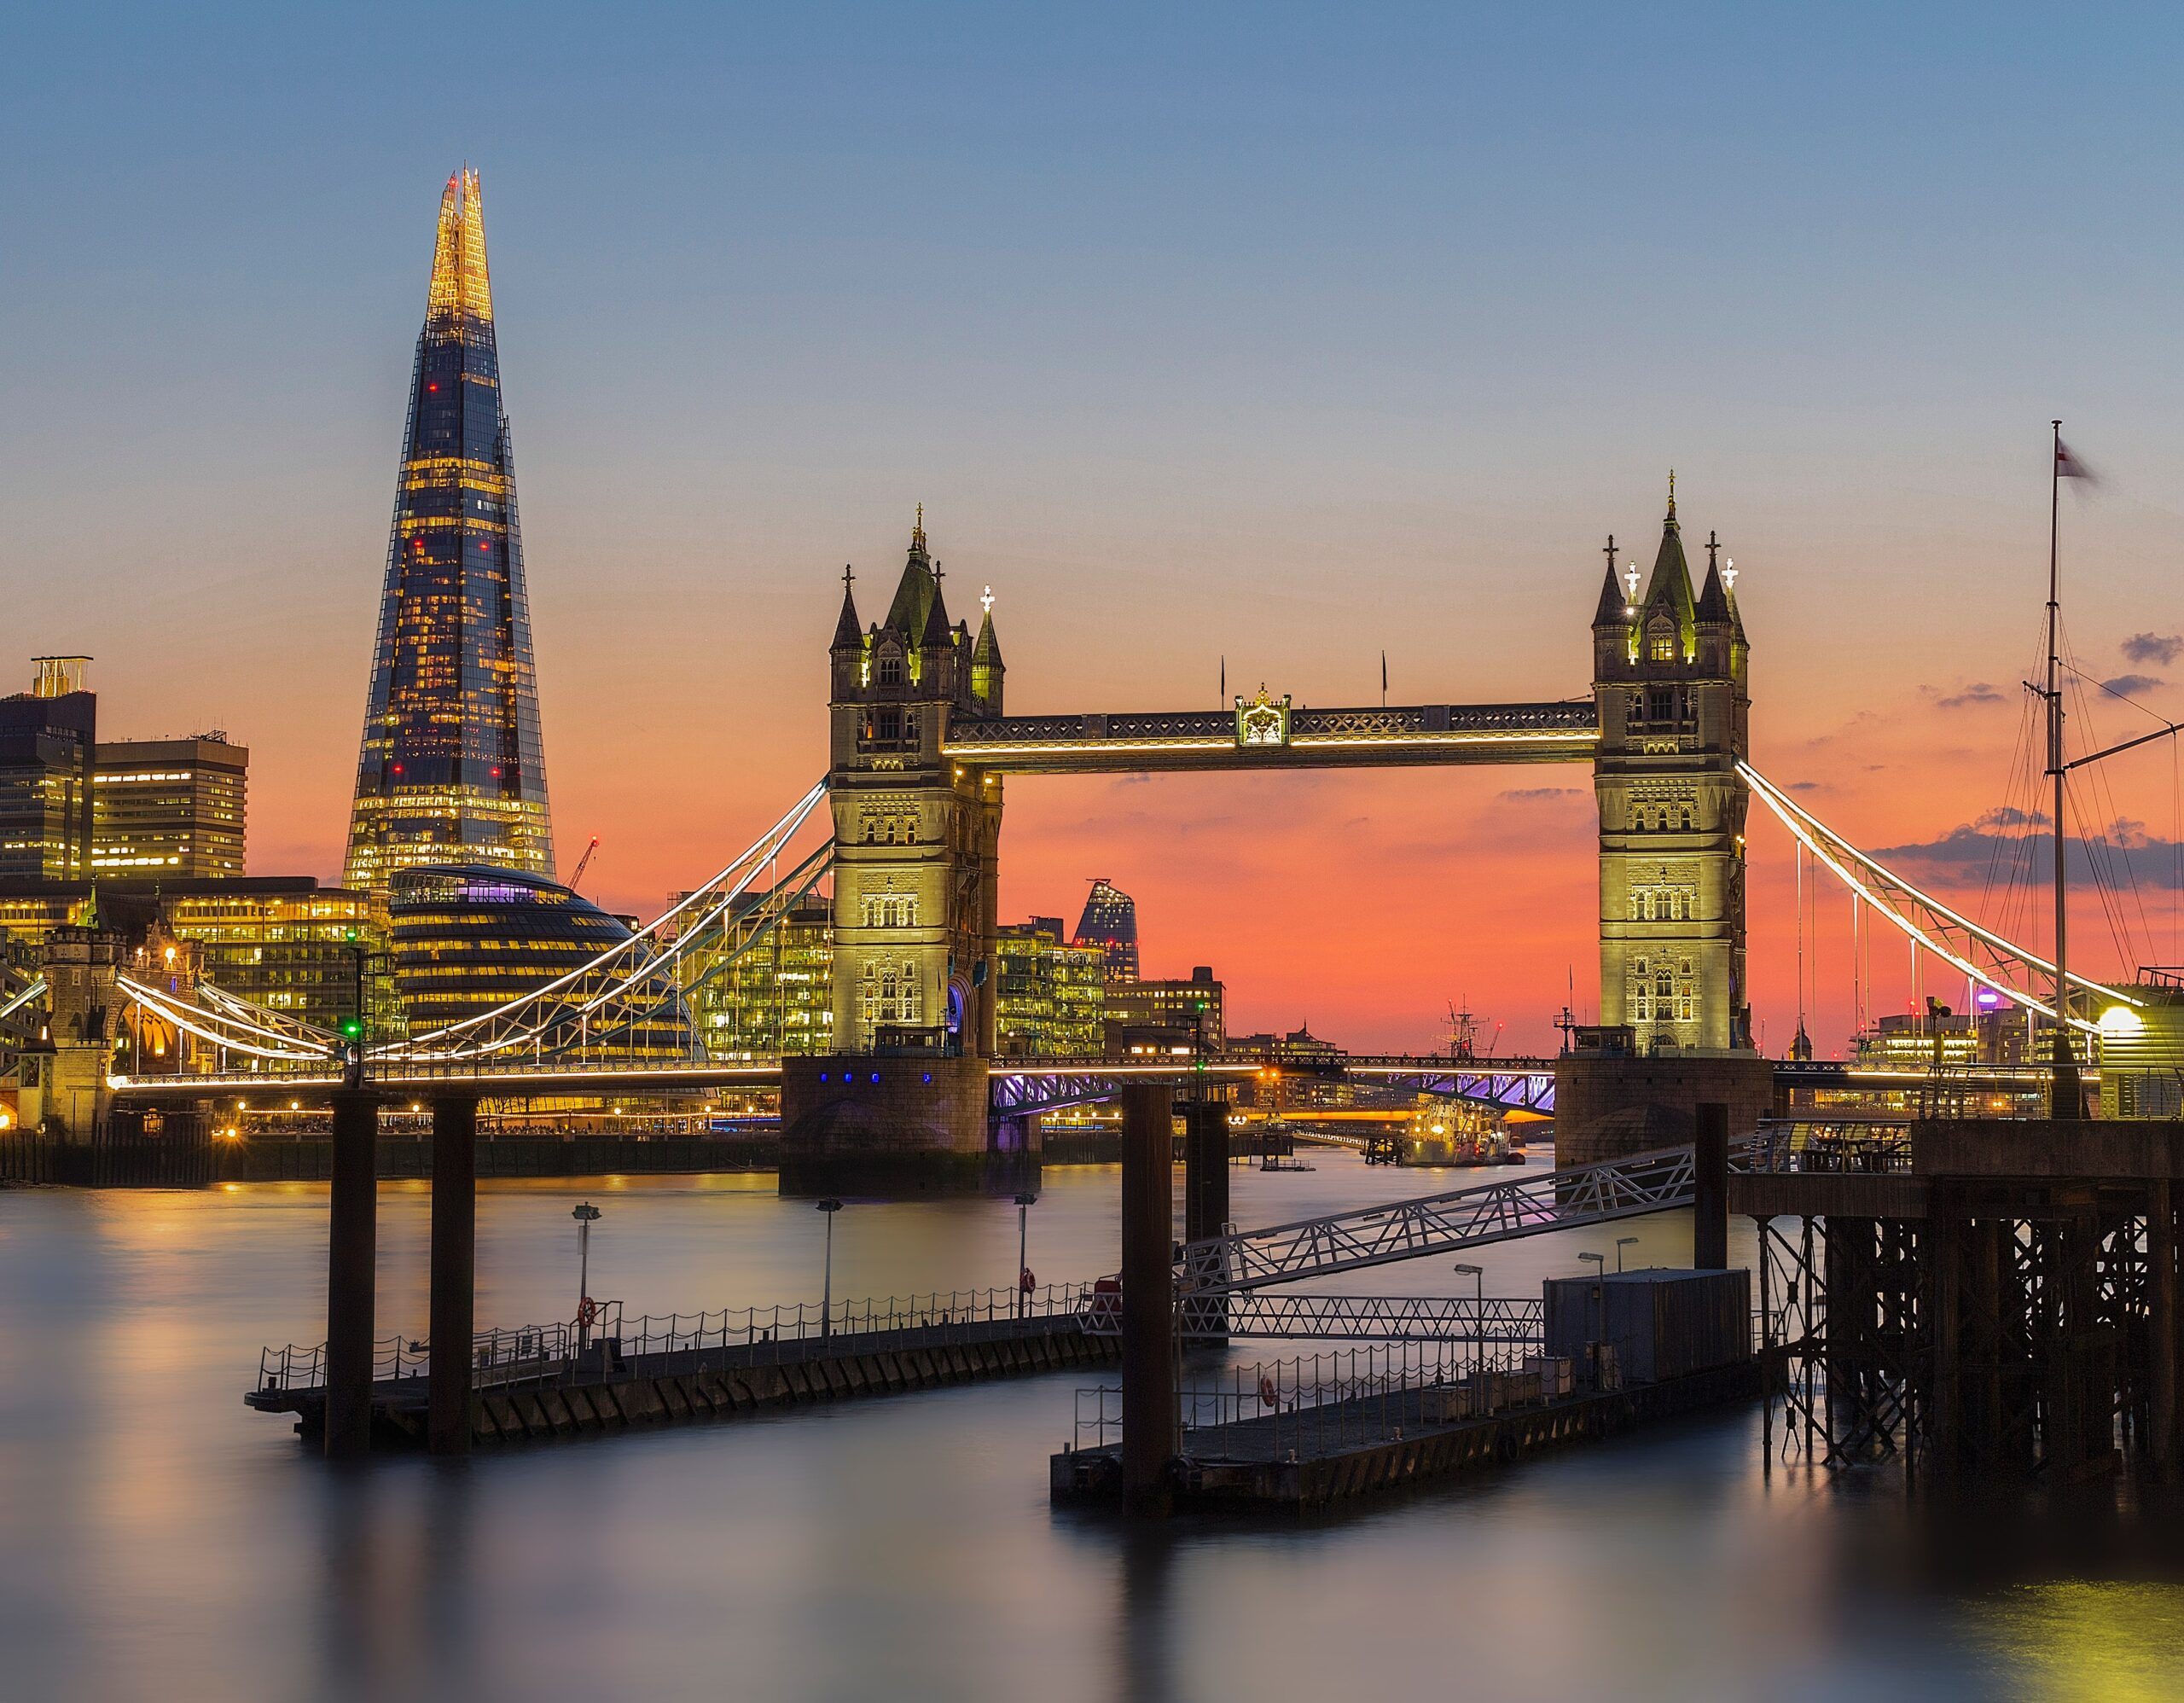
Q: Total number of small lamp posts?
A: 6